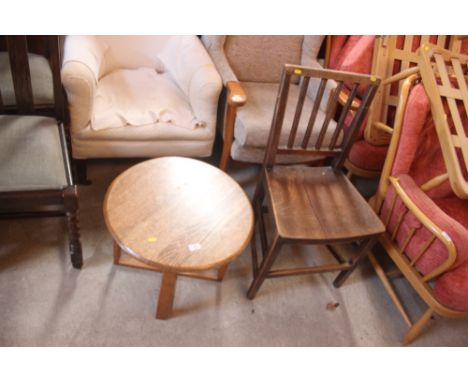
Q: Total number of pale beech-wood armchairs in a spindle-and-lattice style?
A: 2